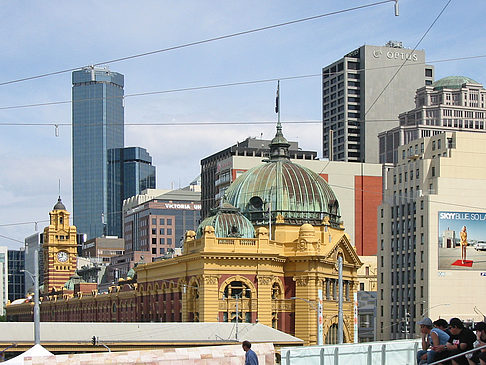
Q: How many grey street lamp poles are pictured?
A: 2